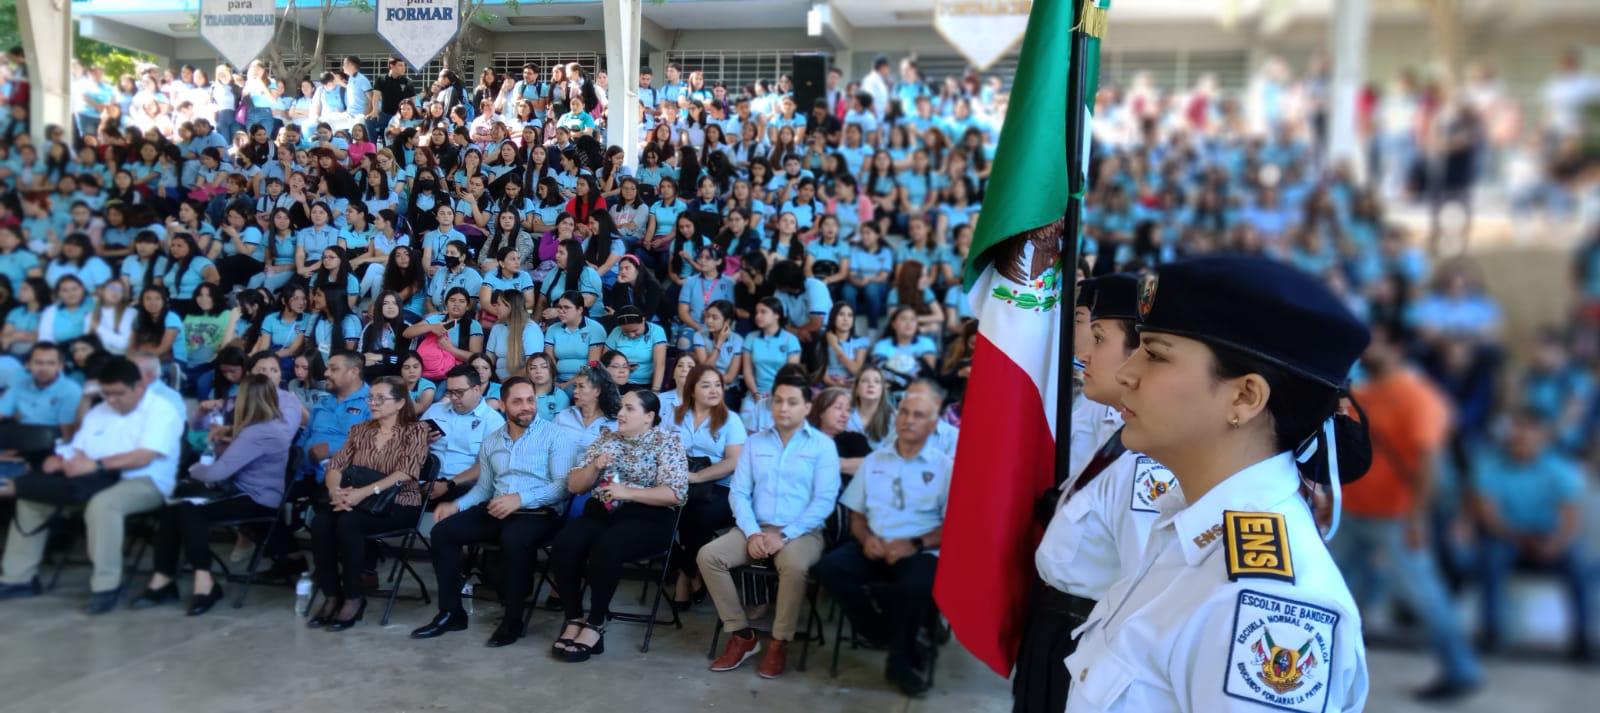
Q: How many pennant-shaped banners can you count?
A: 3